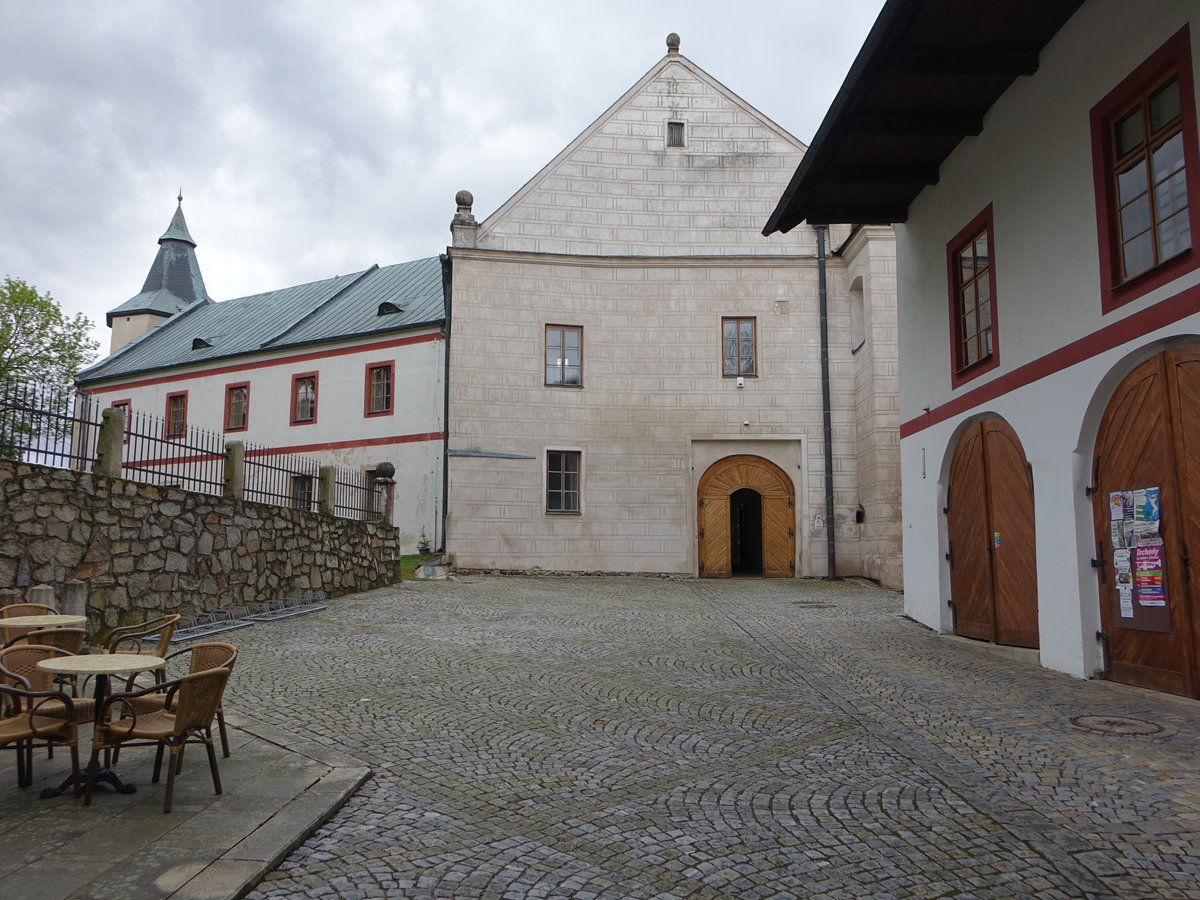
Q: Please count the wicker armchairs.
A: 7